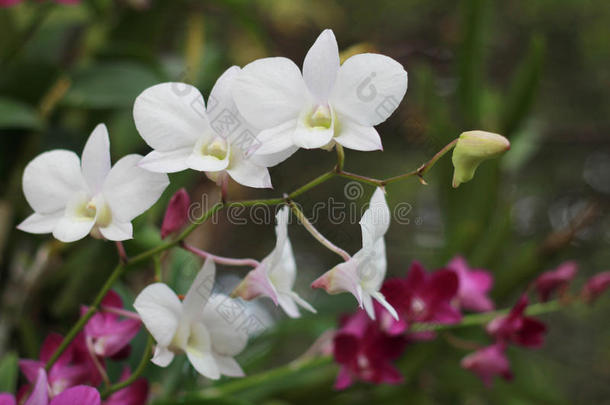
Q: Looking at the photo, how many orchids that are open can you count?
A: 6